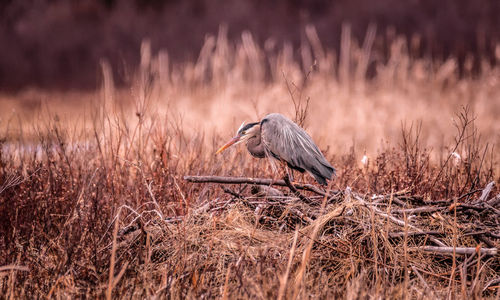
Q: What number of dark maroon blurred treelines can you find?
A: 1